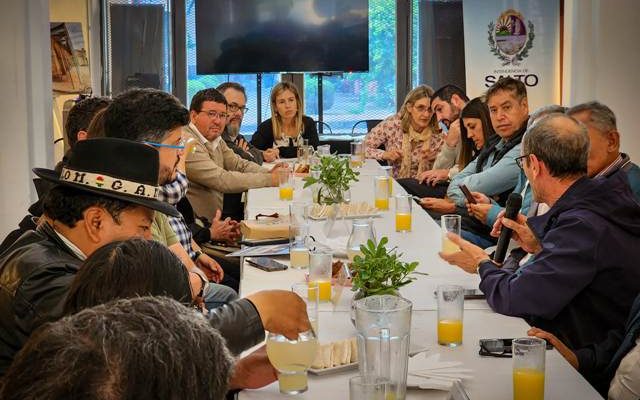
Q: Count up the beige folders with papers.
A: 1